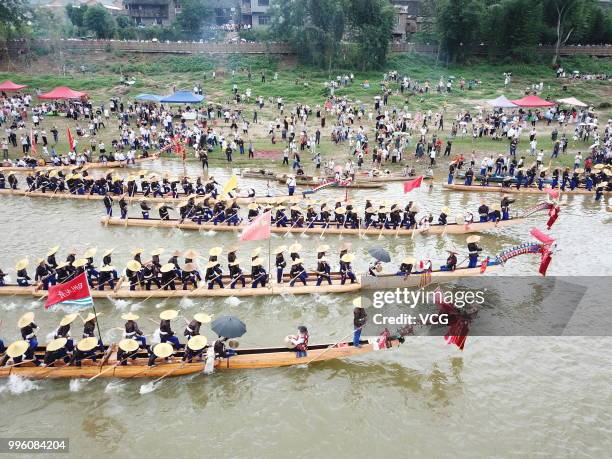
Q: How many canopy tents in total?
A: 7